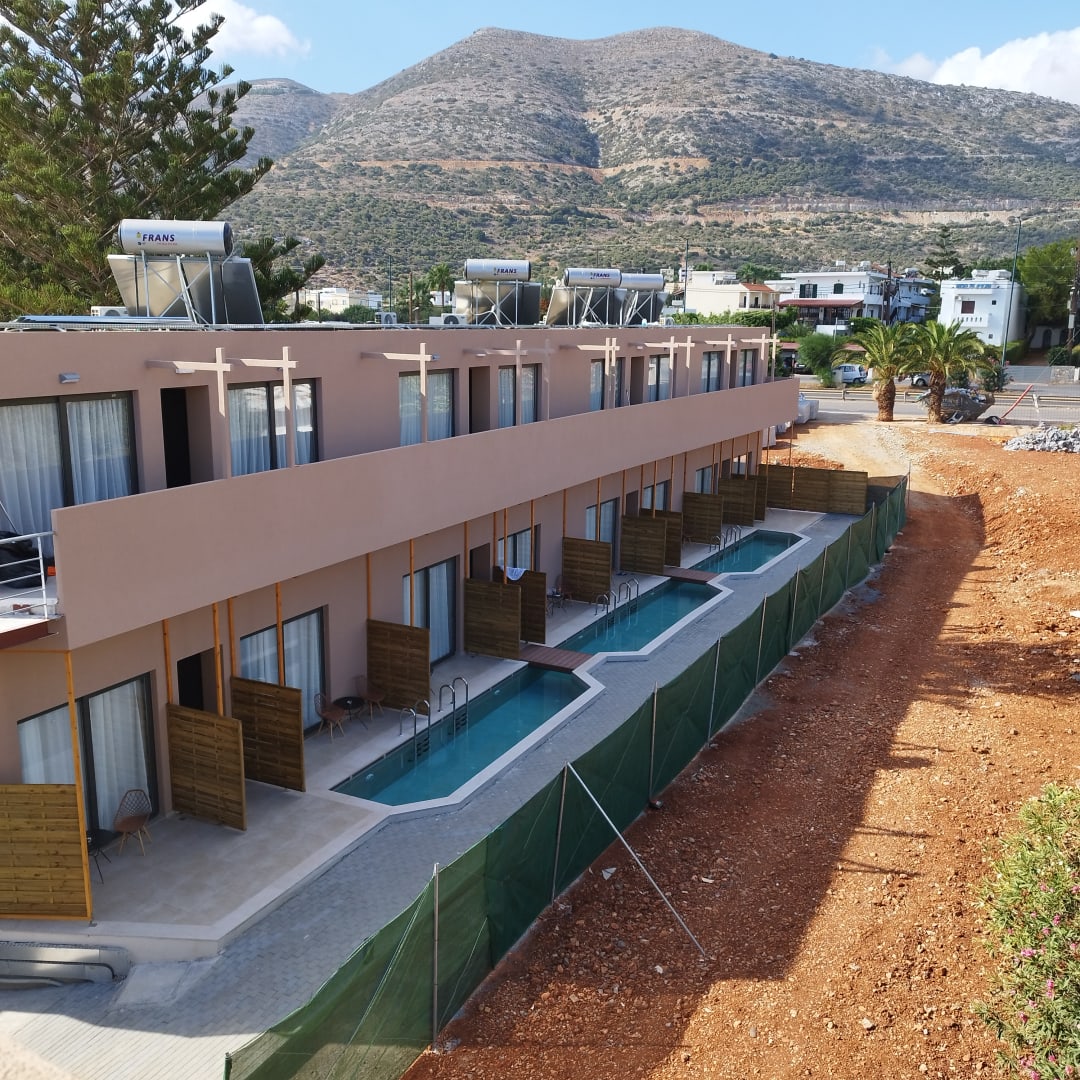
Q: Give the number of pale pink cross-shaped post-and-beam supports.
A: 12